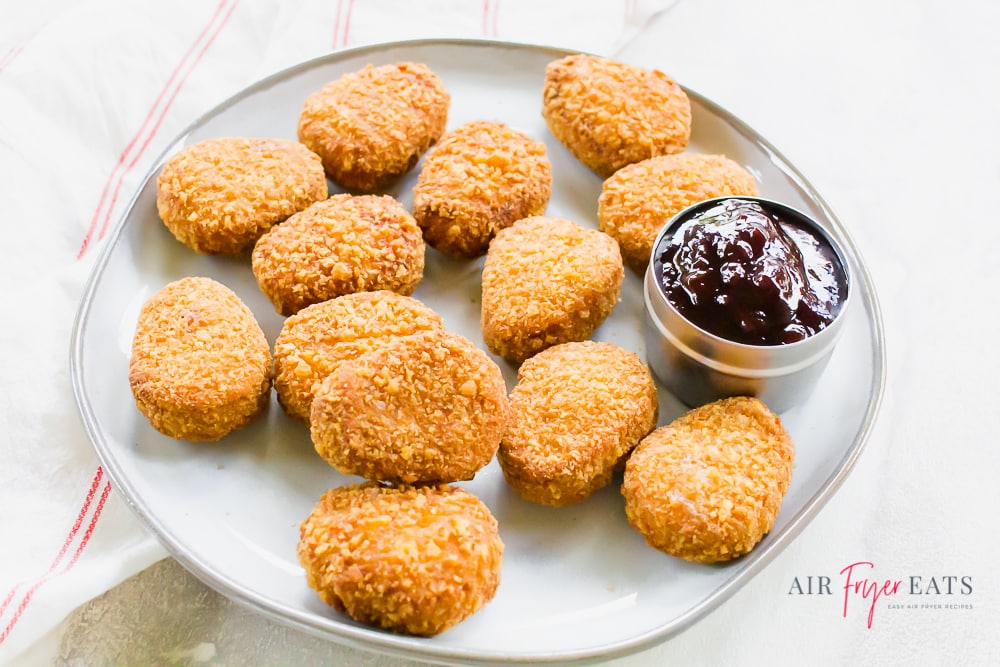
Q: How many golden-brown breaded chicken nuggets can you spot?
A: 13